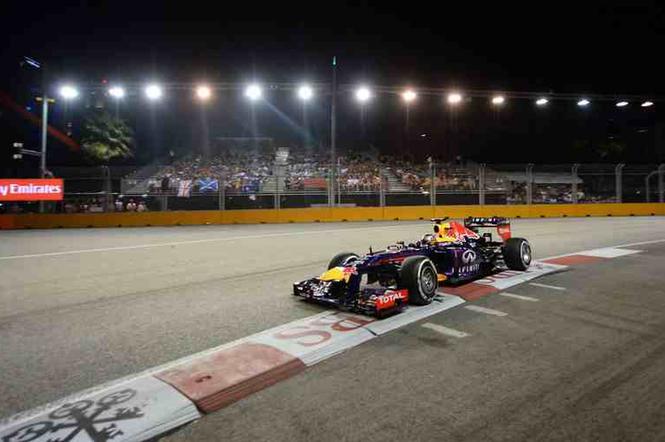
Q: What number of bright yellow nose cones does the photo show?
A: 1